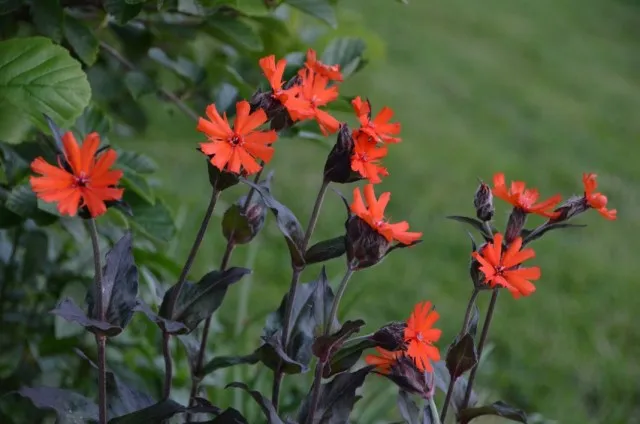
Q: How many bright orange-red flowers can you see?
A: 13